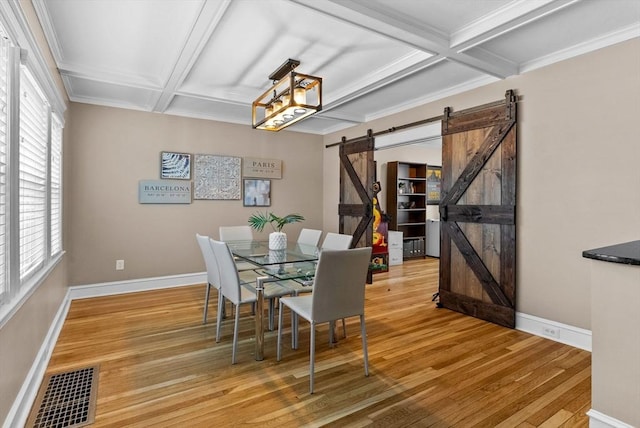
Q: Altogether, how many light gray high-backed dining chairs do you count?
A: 6